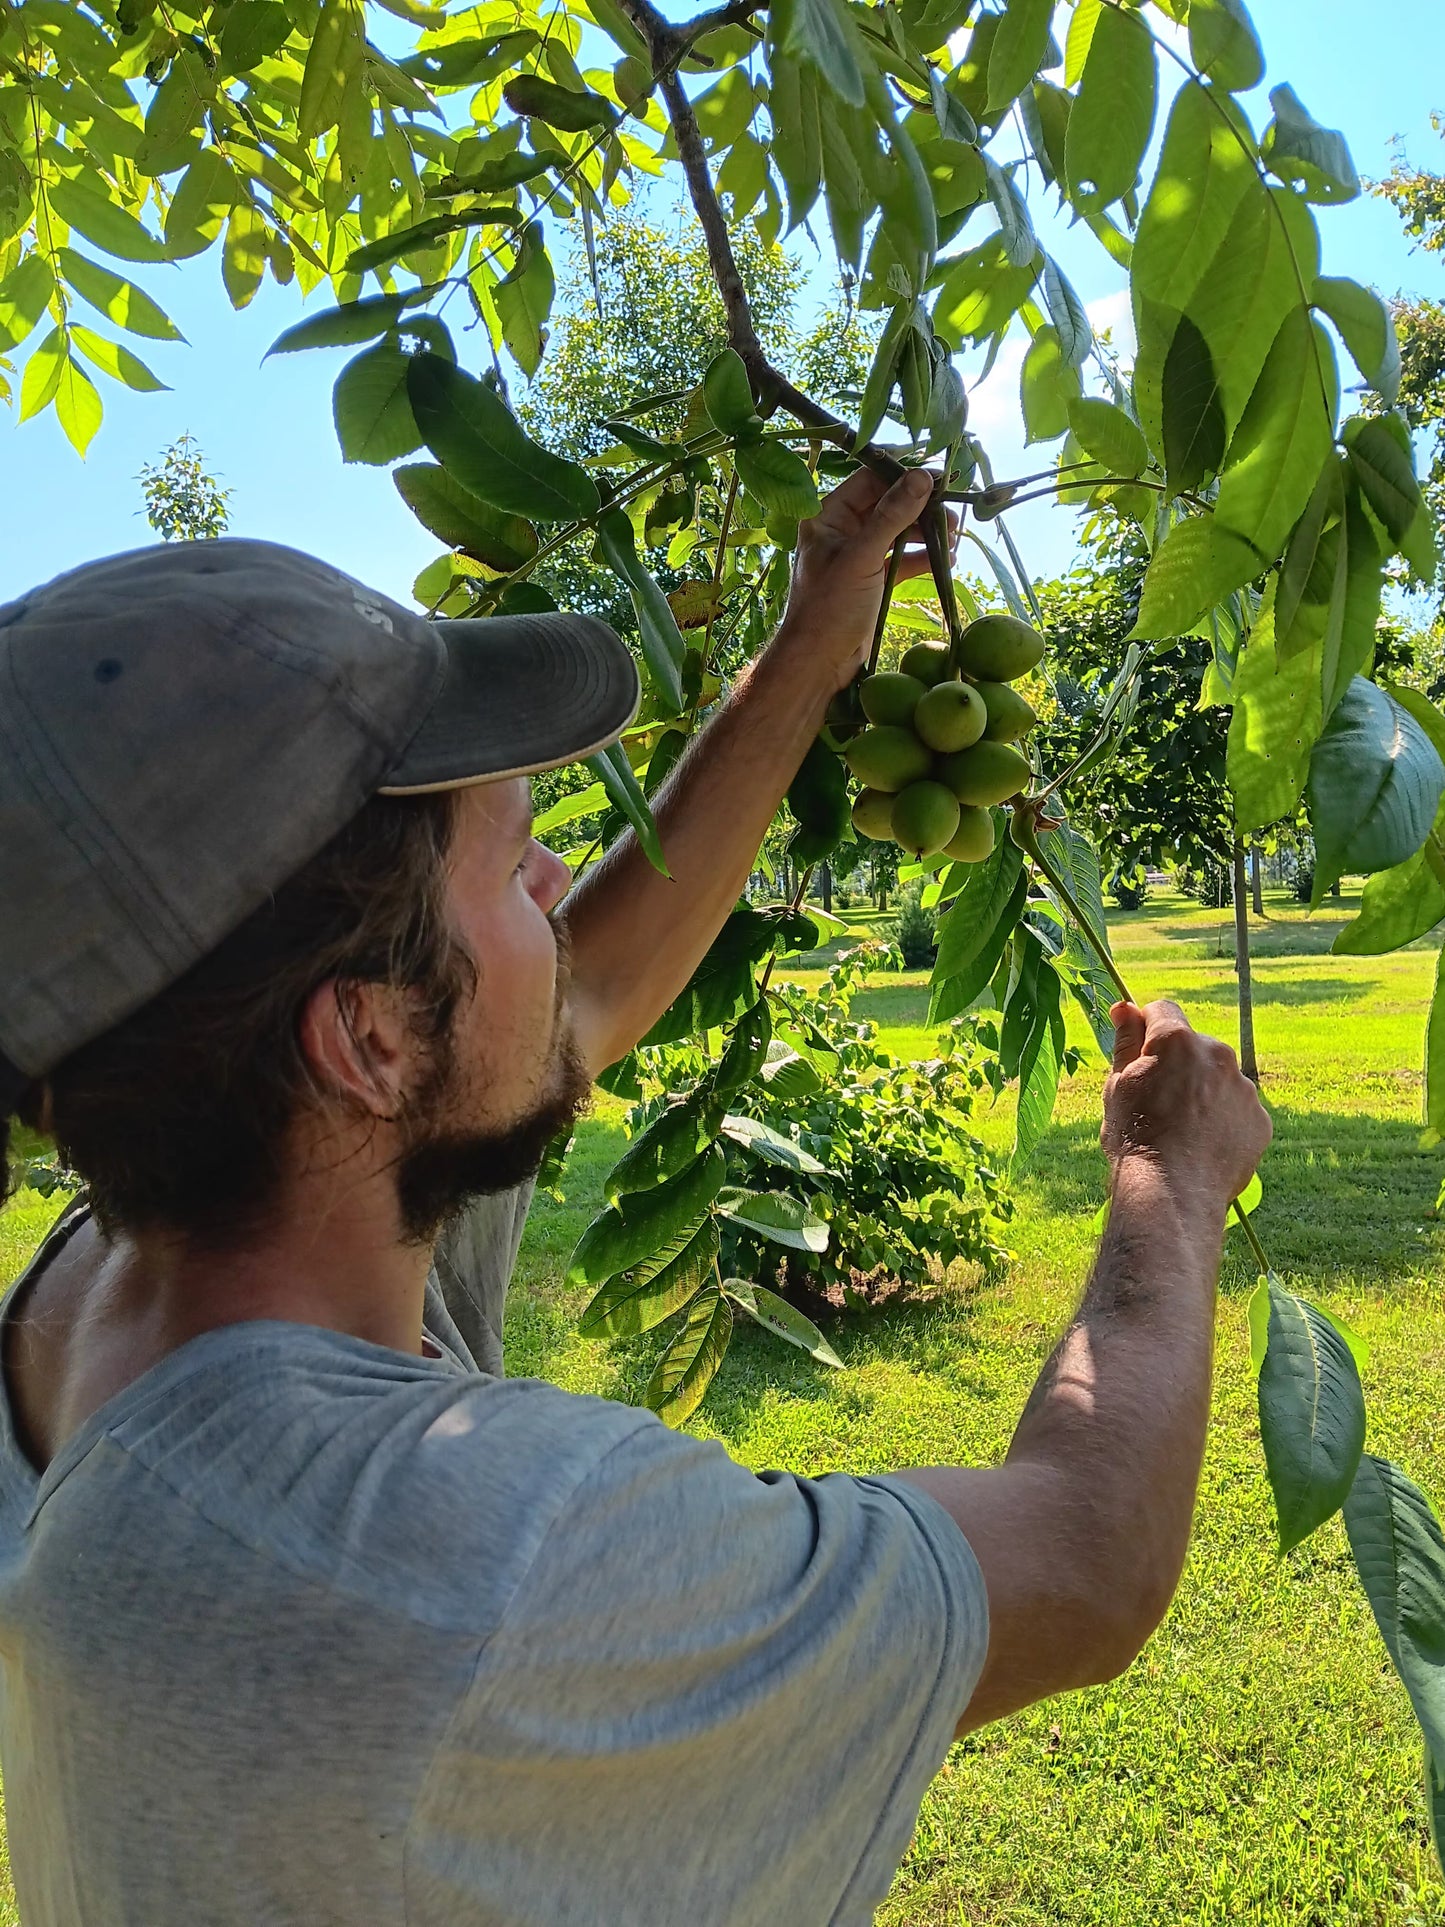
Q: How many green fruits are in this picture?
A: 10